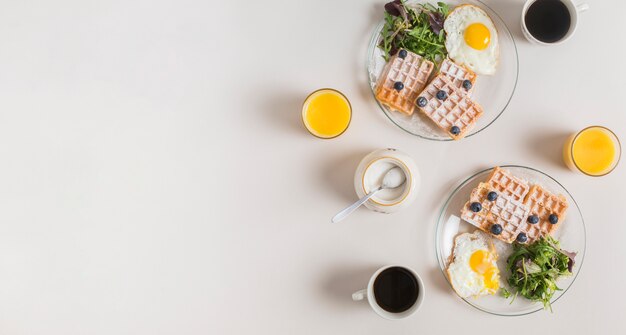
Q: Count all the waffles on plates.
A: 6